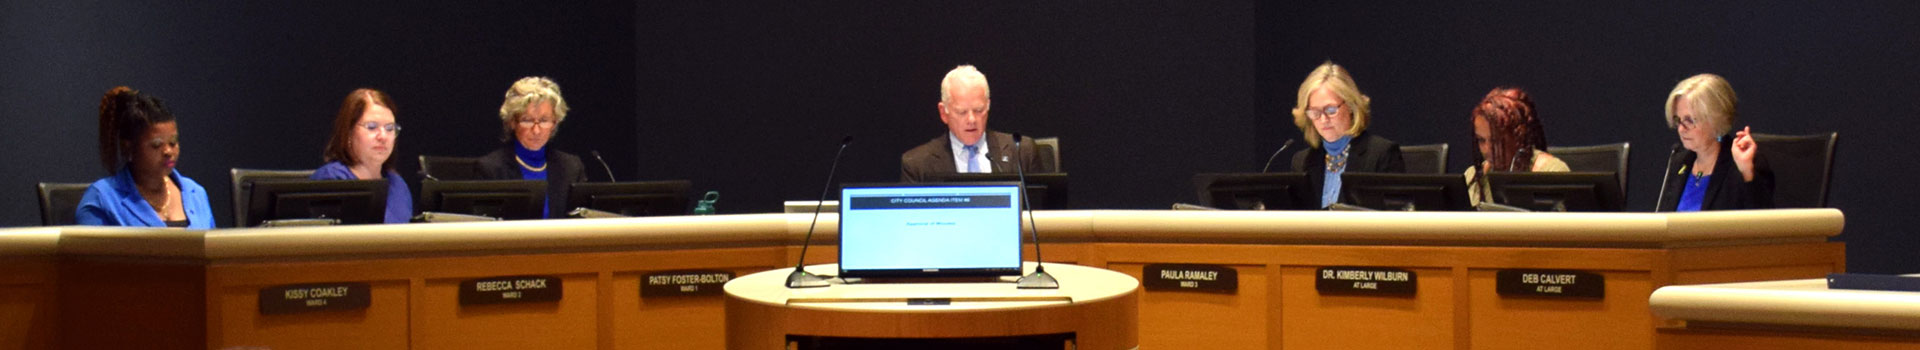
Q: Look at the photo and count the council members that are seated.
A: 7